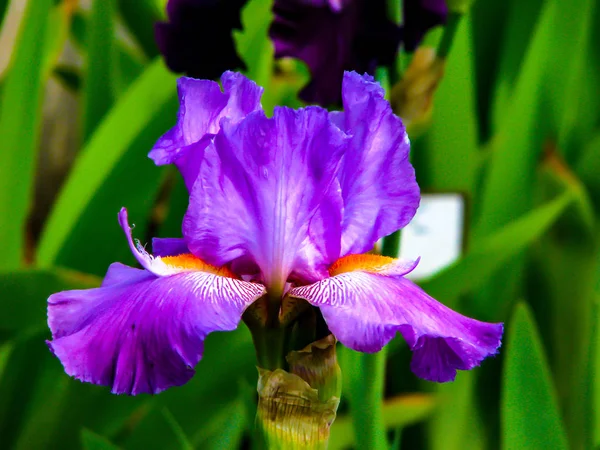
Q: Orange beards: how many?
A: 2